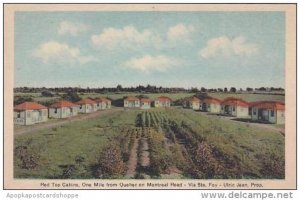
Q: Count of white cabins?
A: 11